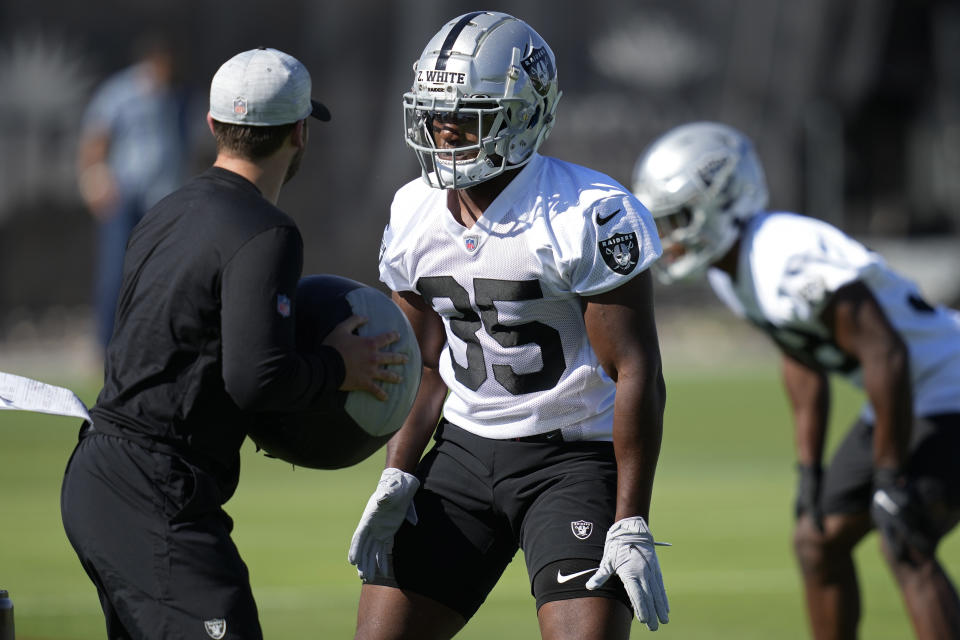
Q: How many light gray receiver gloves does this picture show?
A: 2